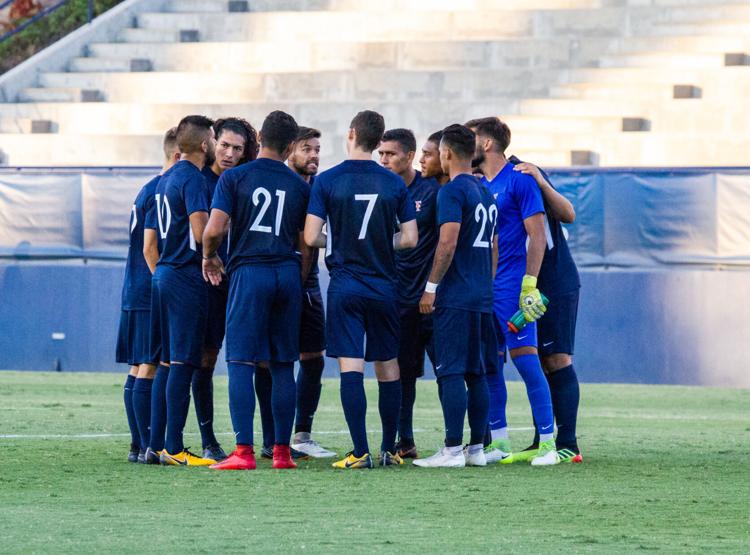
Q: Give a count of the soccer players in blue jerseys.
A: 11